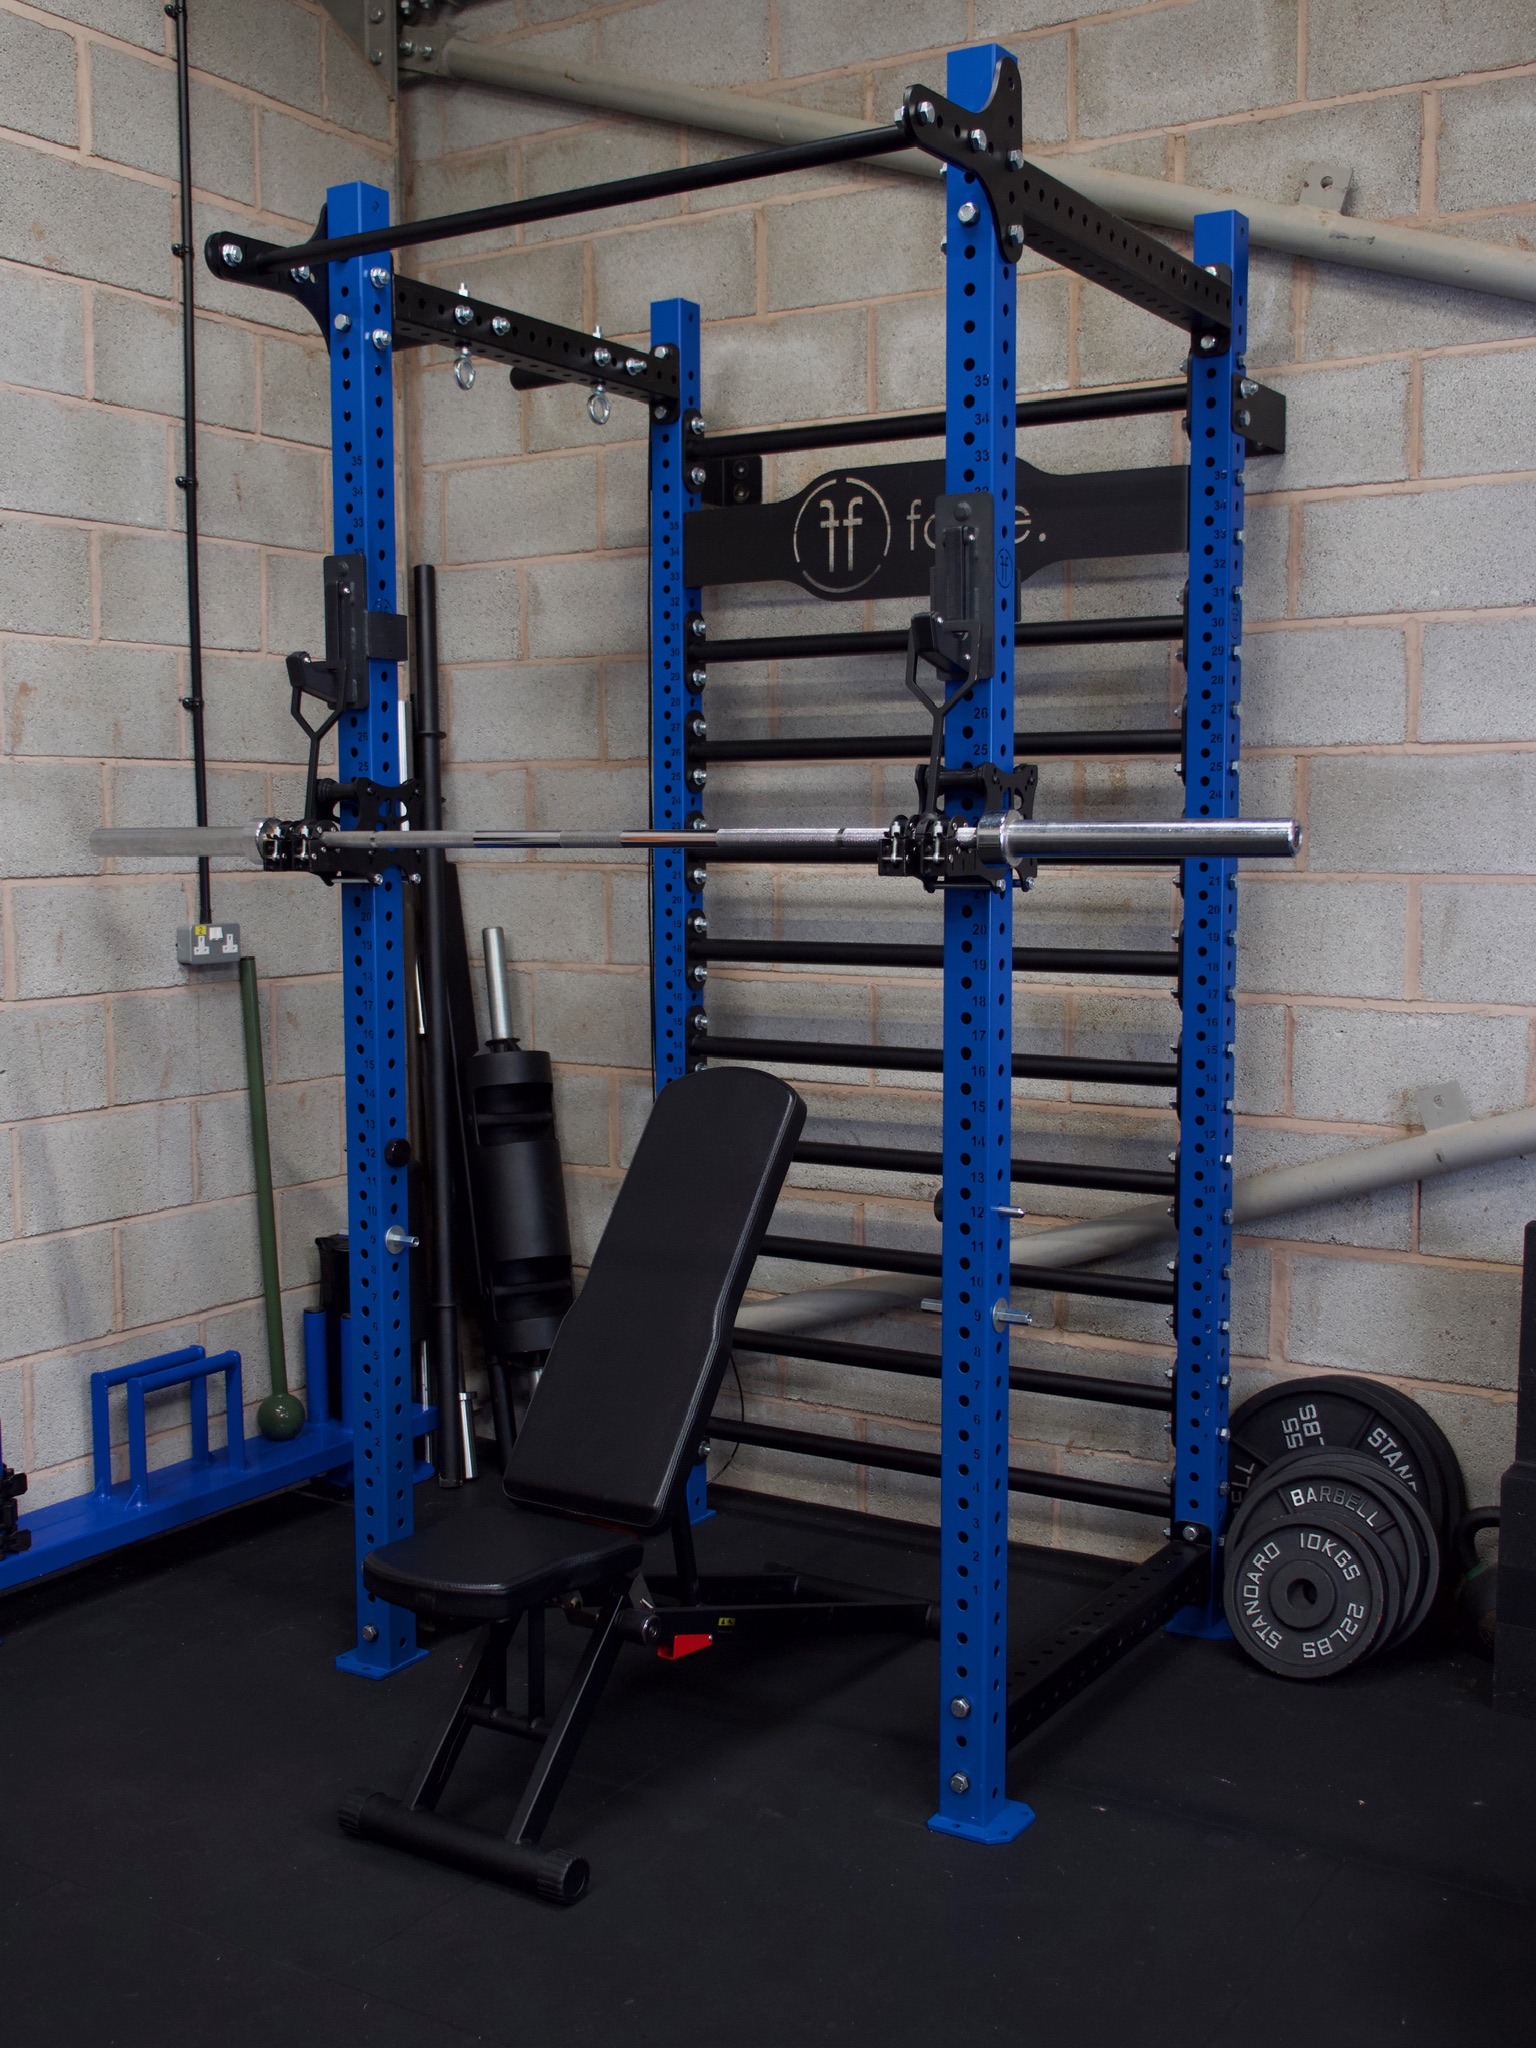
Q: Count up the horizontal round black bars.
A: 11